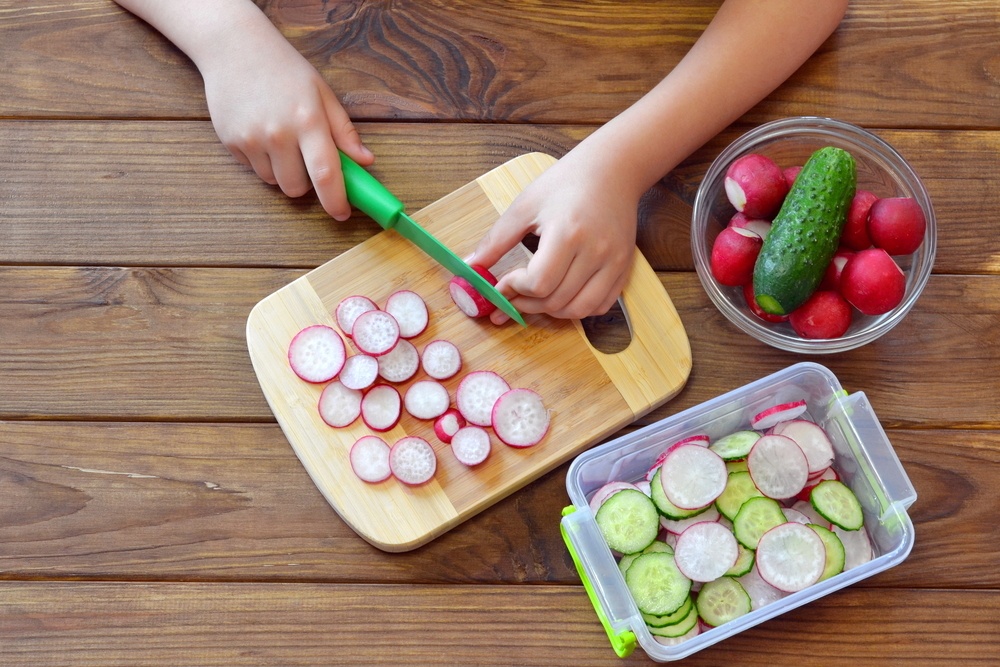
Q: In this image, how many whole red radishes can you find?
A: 10